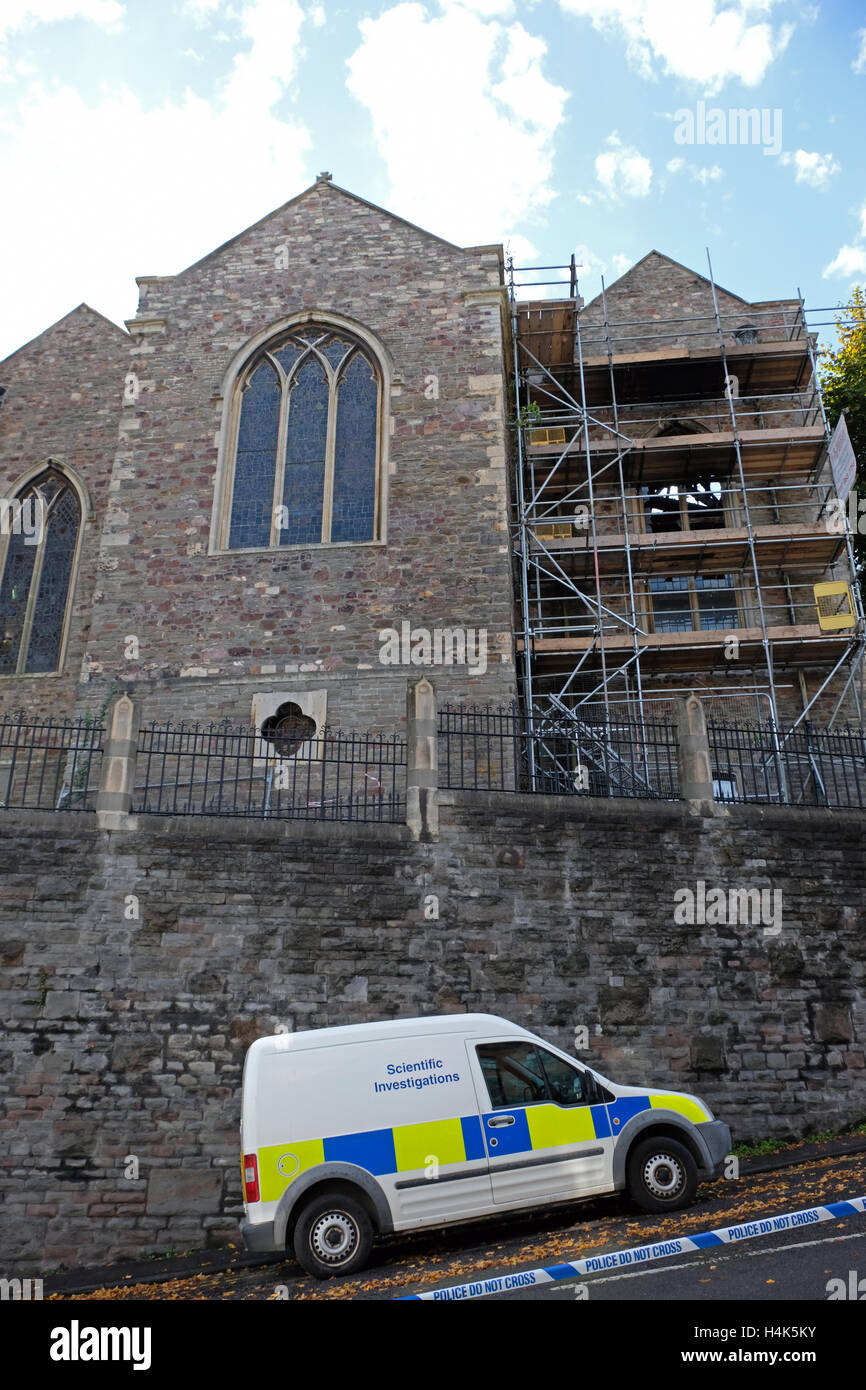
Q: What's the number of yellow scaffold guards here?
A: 3